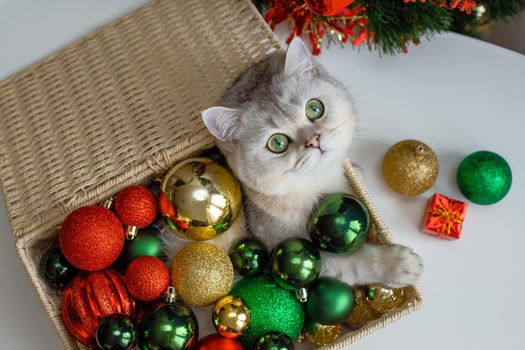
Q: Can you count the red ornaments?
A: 5